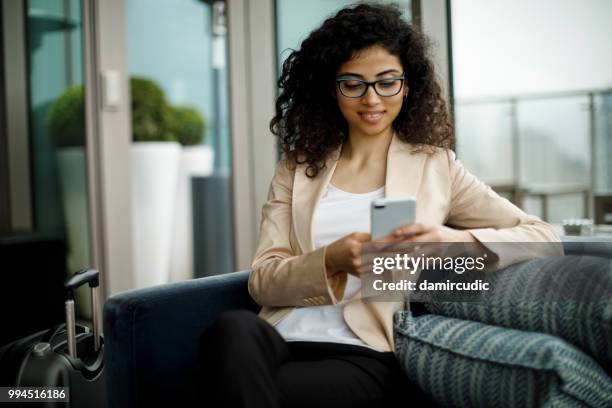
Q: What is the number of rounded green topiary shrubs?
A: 3